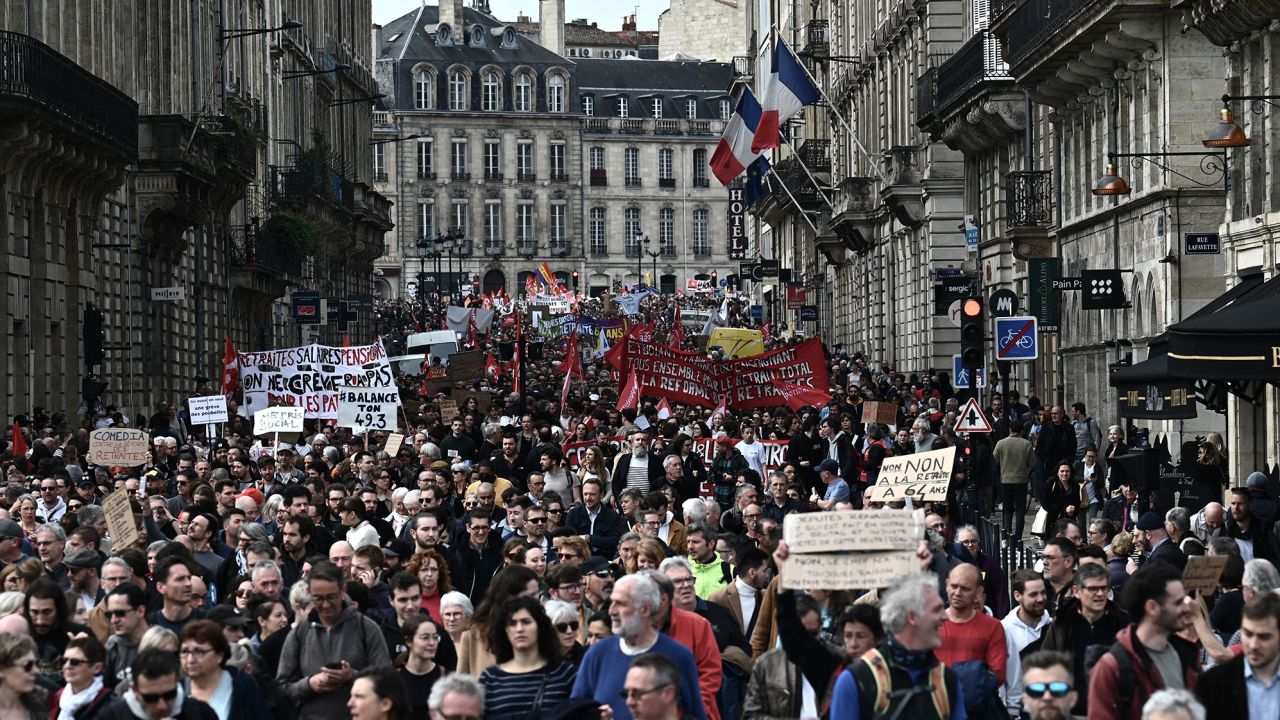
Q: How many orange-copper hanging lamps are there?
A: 2